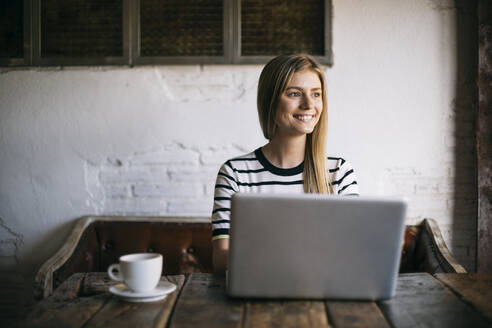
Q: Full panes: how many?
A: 3